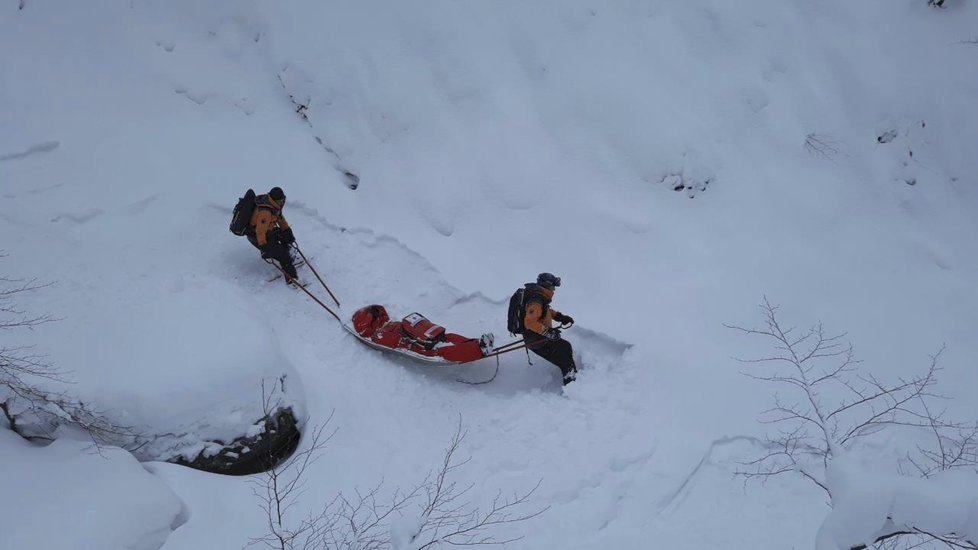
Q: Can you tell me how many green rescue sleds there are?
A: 0